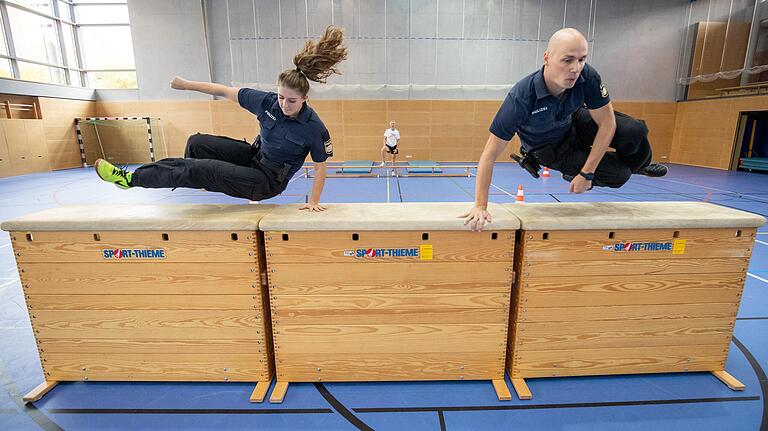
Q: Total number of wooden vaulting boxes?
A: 3